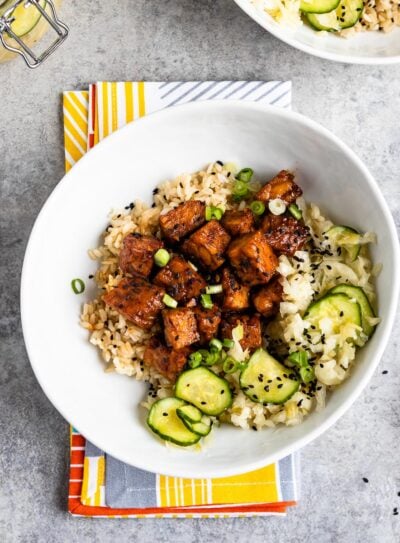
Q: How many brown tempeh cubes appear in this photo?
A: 15